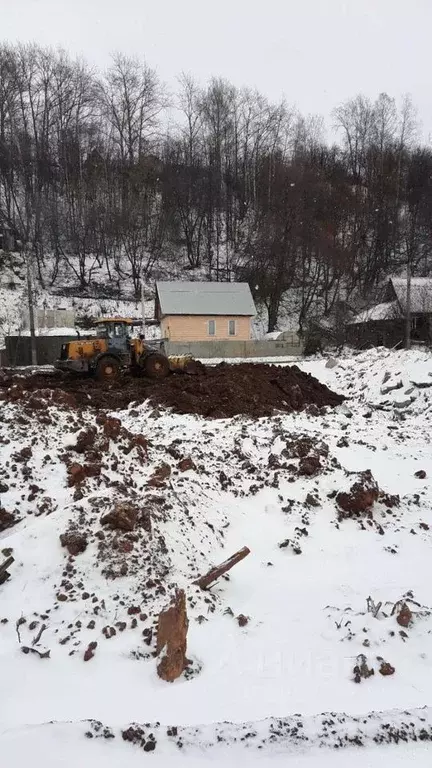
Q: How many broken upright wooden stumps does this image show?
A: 1